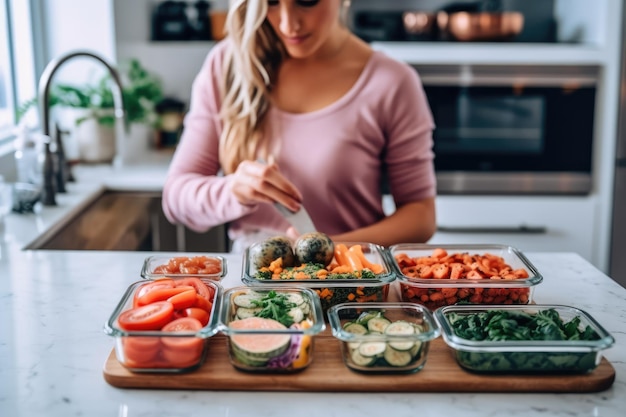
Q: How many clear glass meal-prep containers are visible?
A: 7